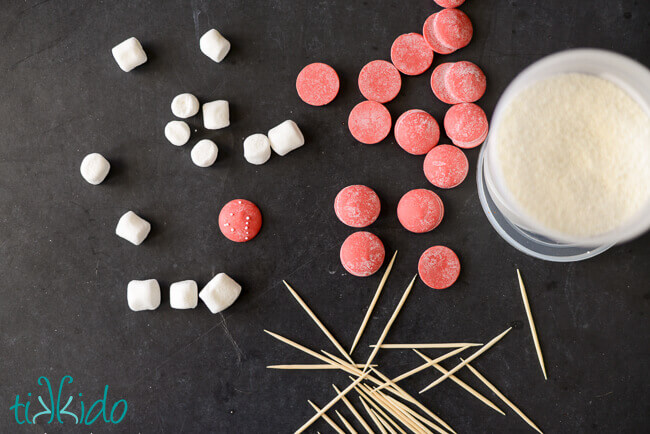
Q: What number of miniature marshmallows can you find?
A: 13